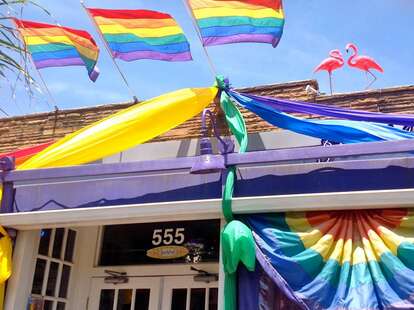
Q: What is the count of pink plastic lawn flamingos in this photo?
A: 2